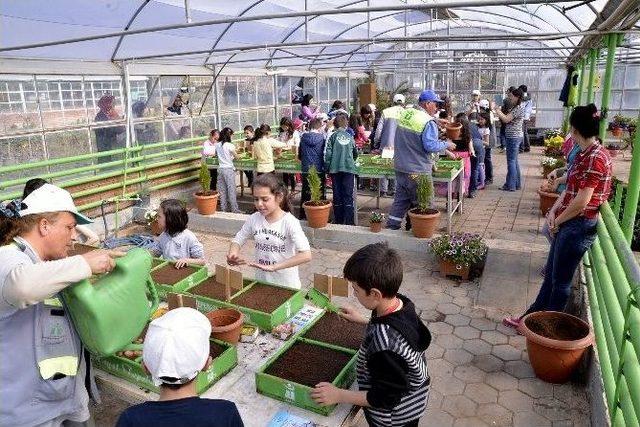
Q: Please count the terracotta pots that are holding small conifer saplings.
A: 3